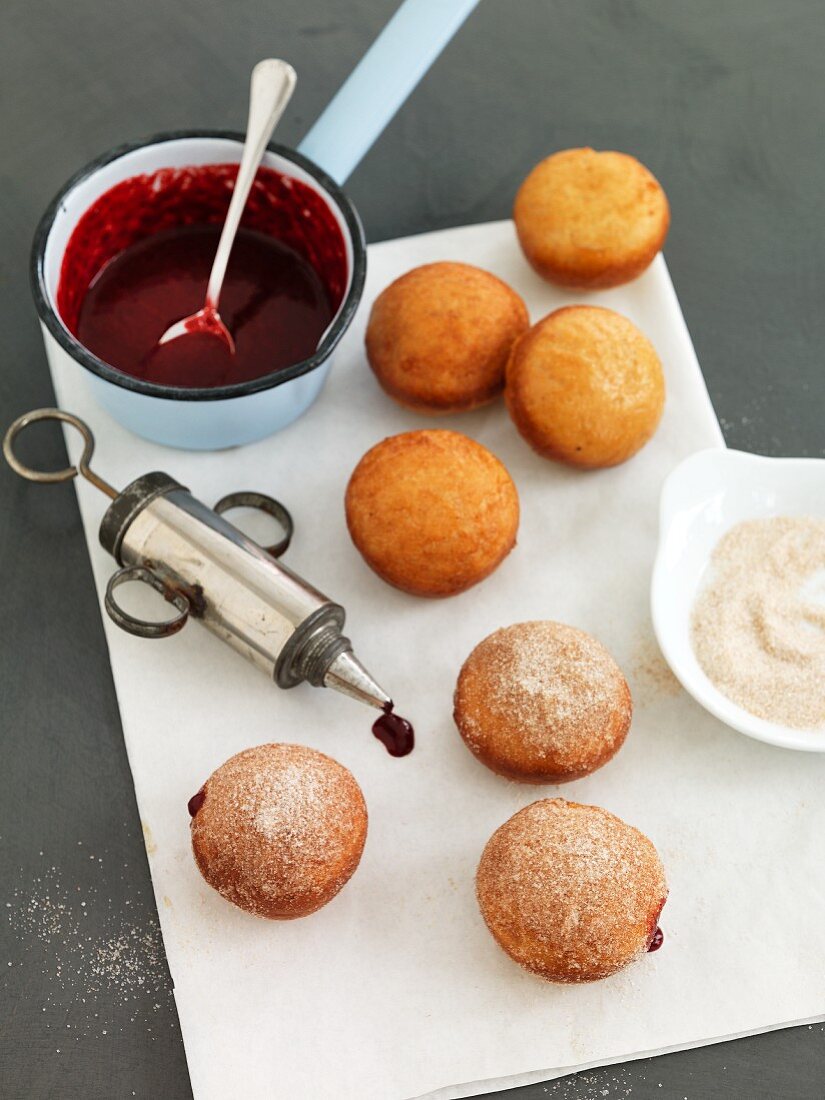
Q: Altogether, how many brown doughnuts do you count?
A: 7